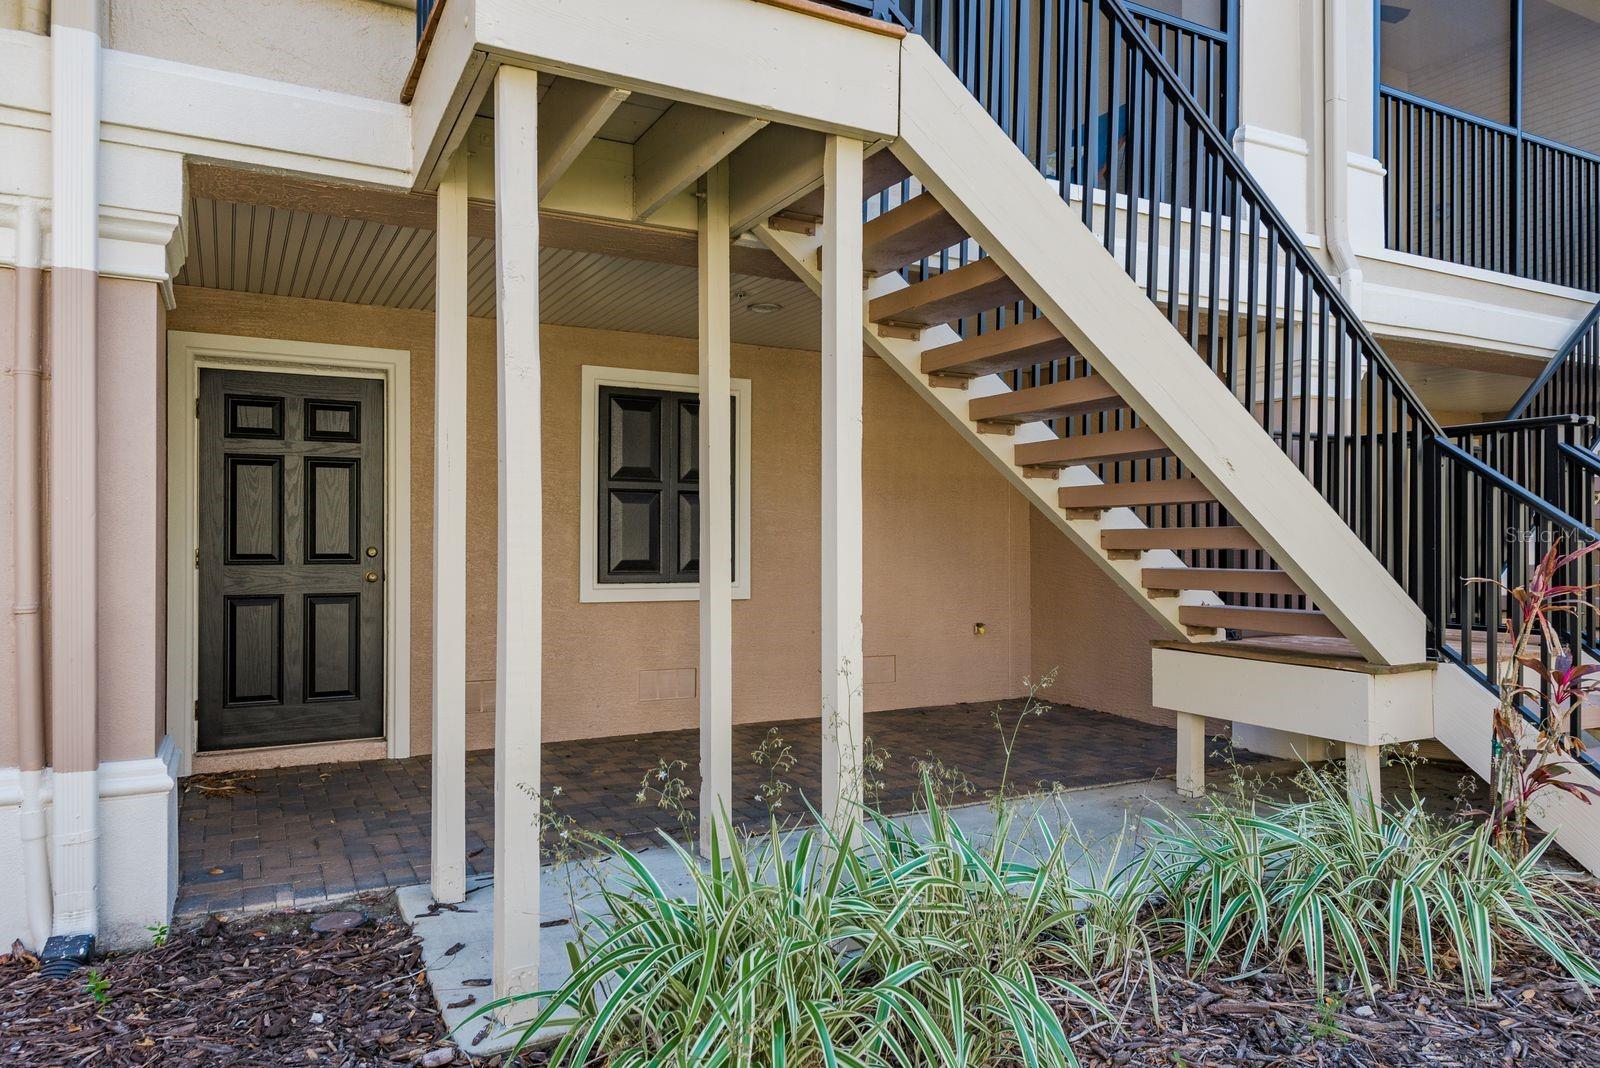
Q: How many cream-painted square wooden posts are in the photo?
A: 6